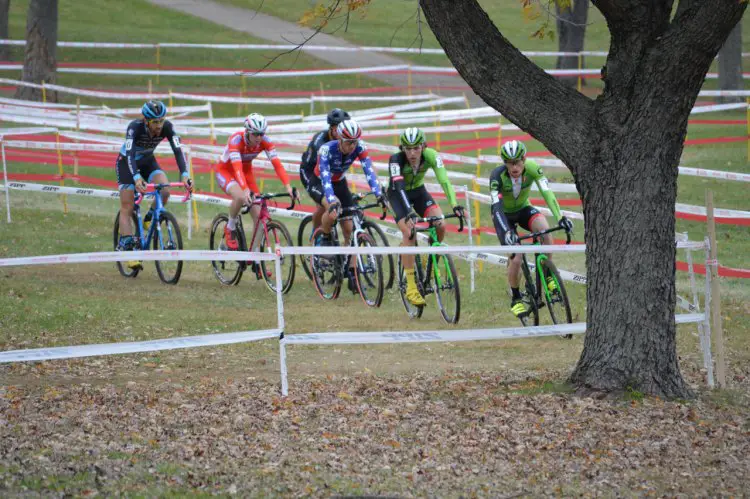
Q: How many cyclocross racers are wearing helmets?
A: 6